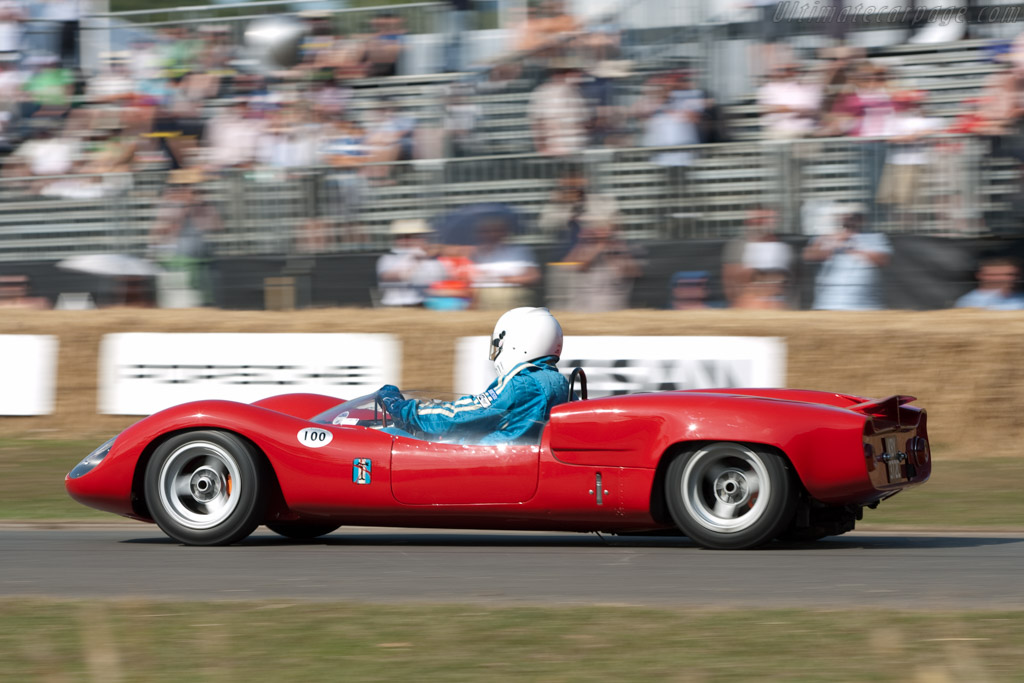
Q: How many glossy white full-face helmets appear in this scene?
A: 1